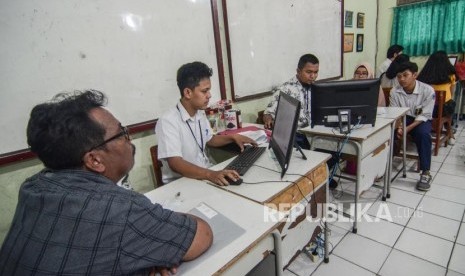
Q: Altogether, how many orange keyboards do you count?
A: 0